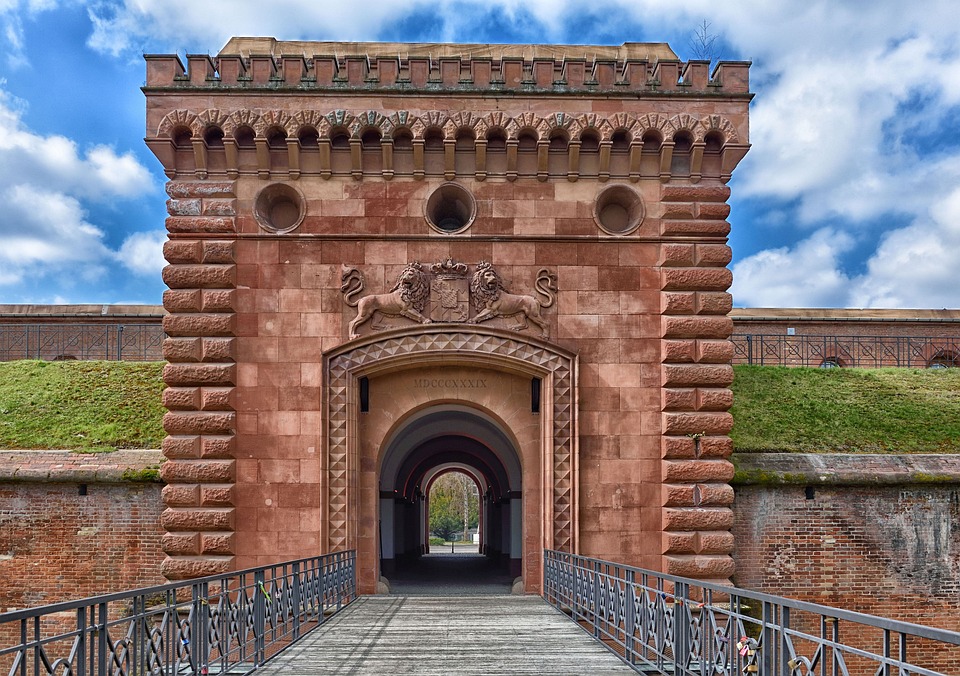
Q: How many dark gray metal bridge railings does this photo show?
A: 2